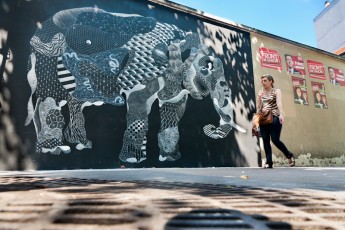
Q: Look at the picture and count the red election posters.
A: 6